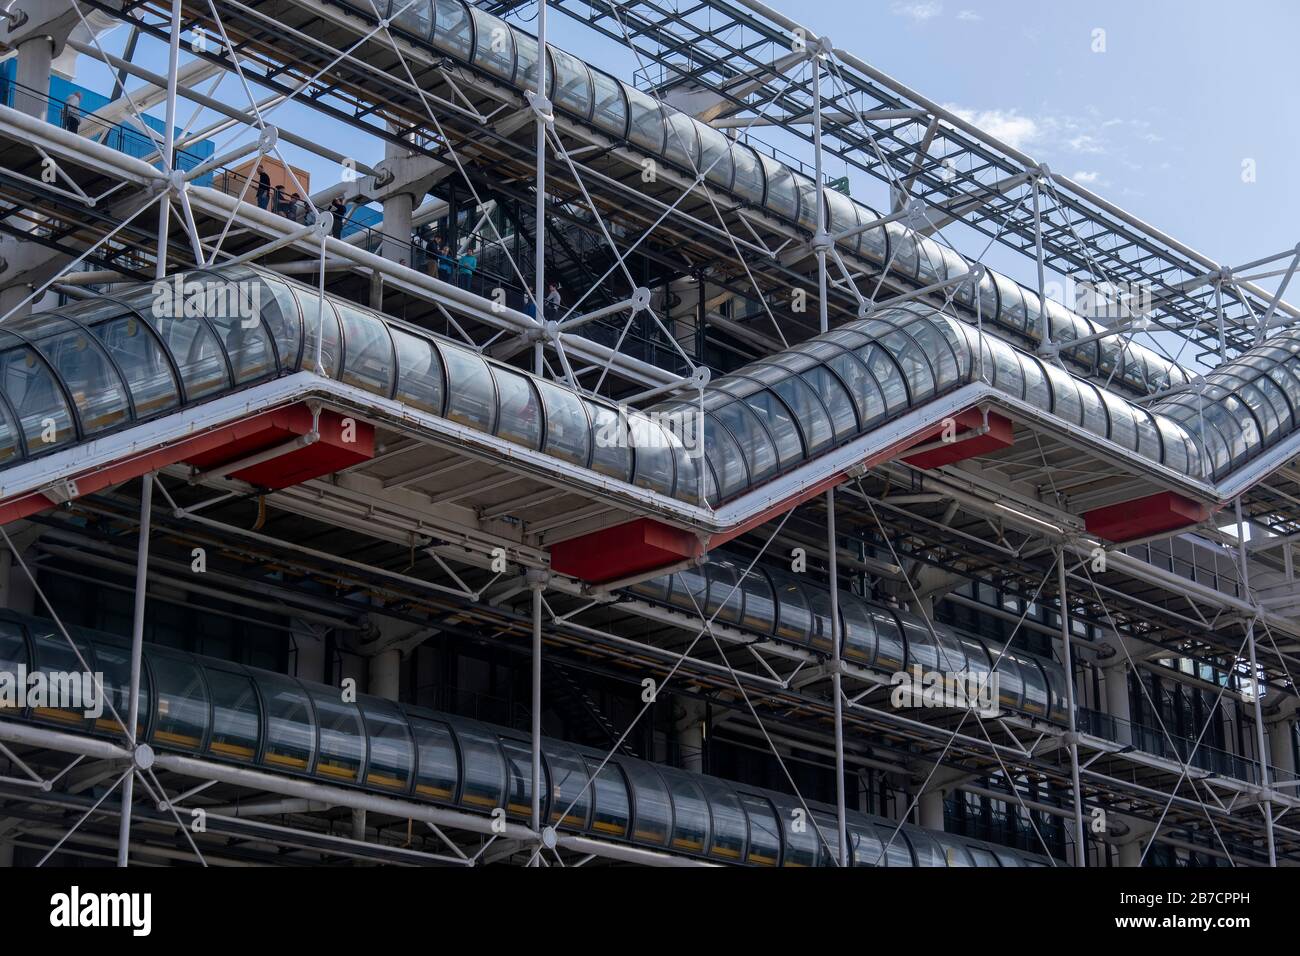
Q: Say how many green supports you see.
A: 1